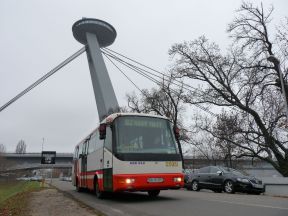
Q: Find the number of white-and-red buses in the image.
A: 1